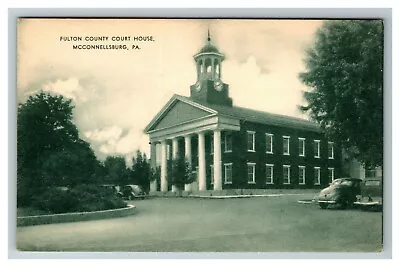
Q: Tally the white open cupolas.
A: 1